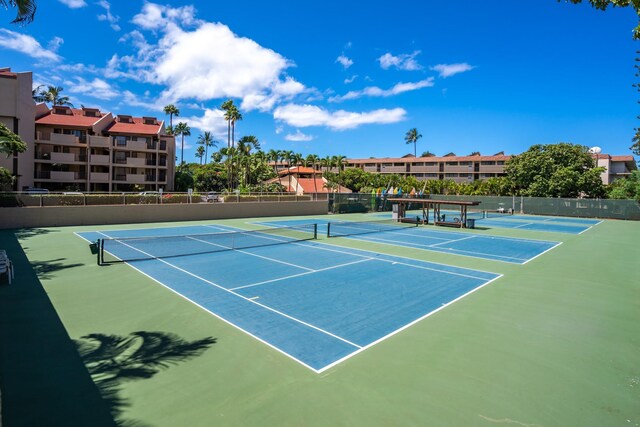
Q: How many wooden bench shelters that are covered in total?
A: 1